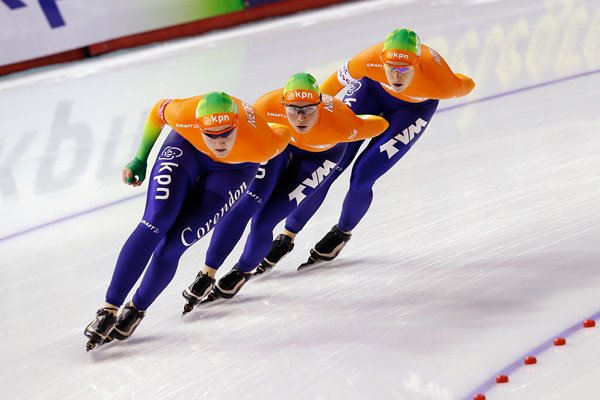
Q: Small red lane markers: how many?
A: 5